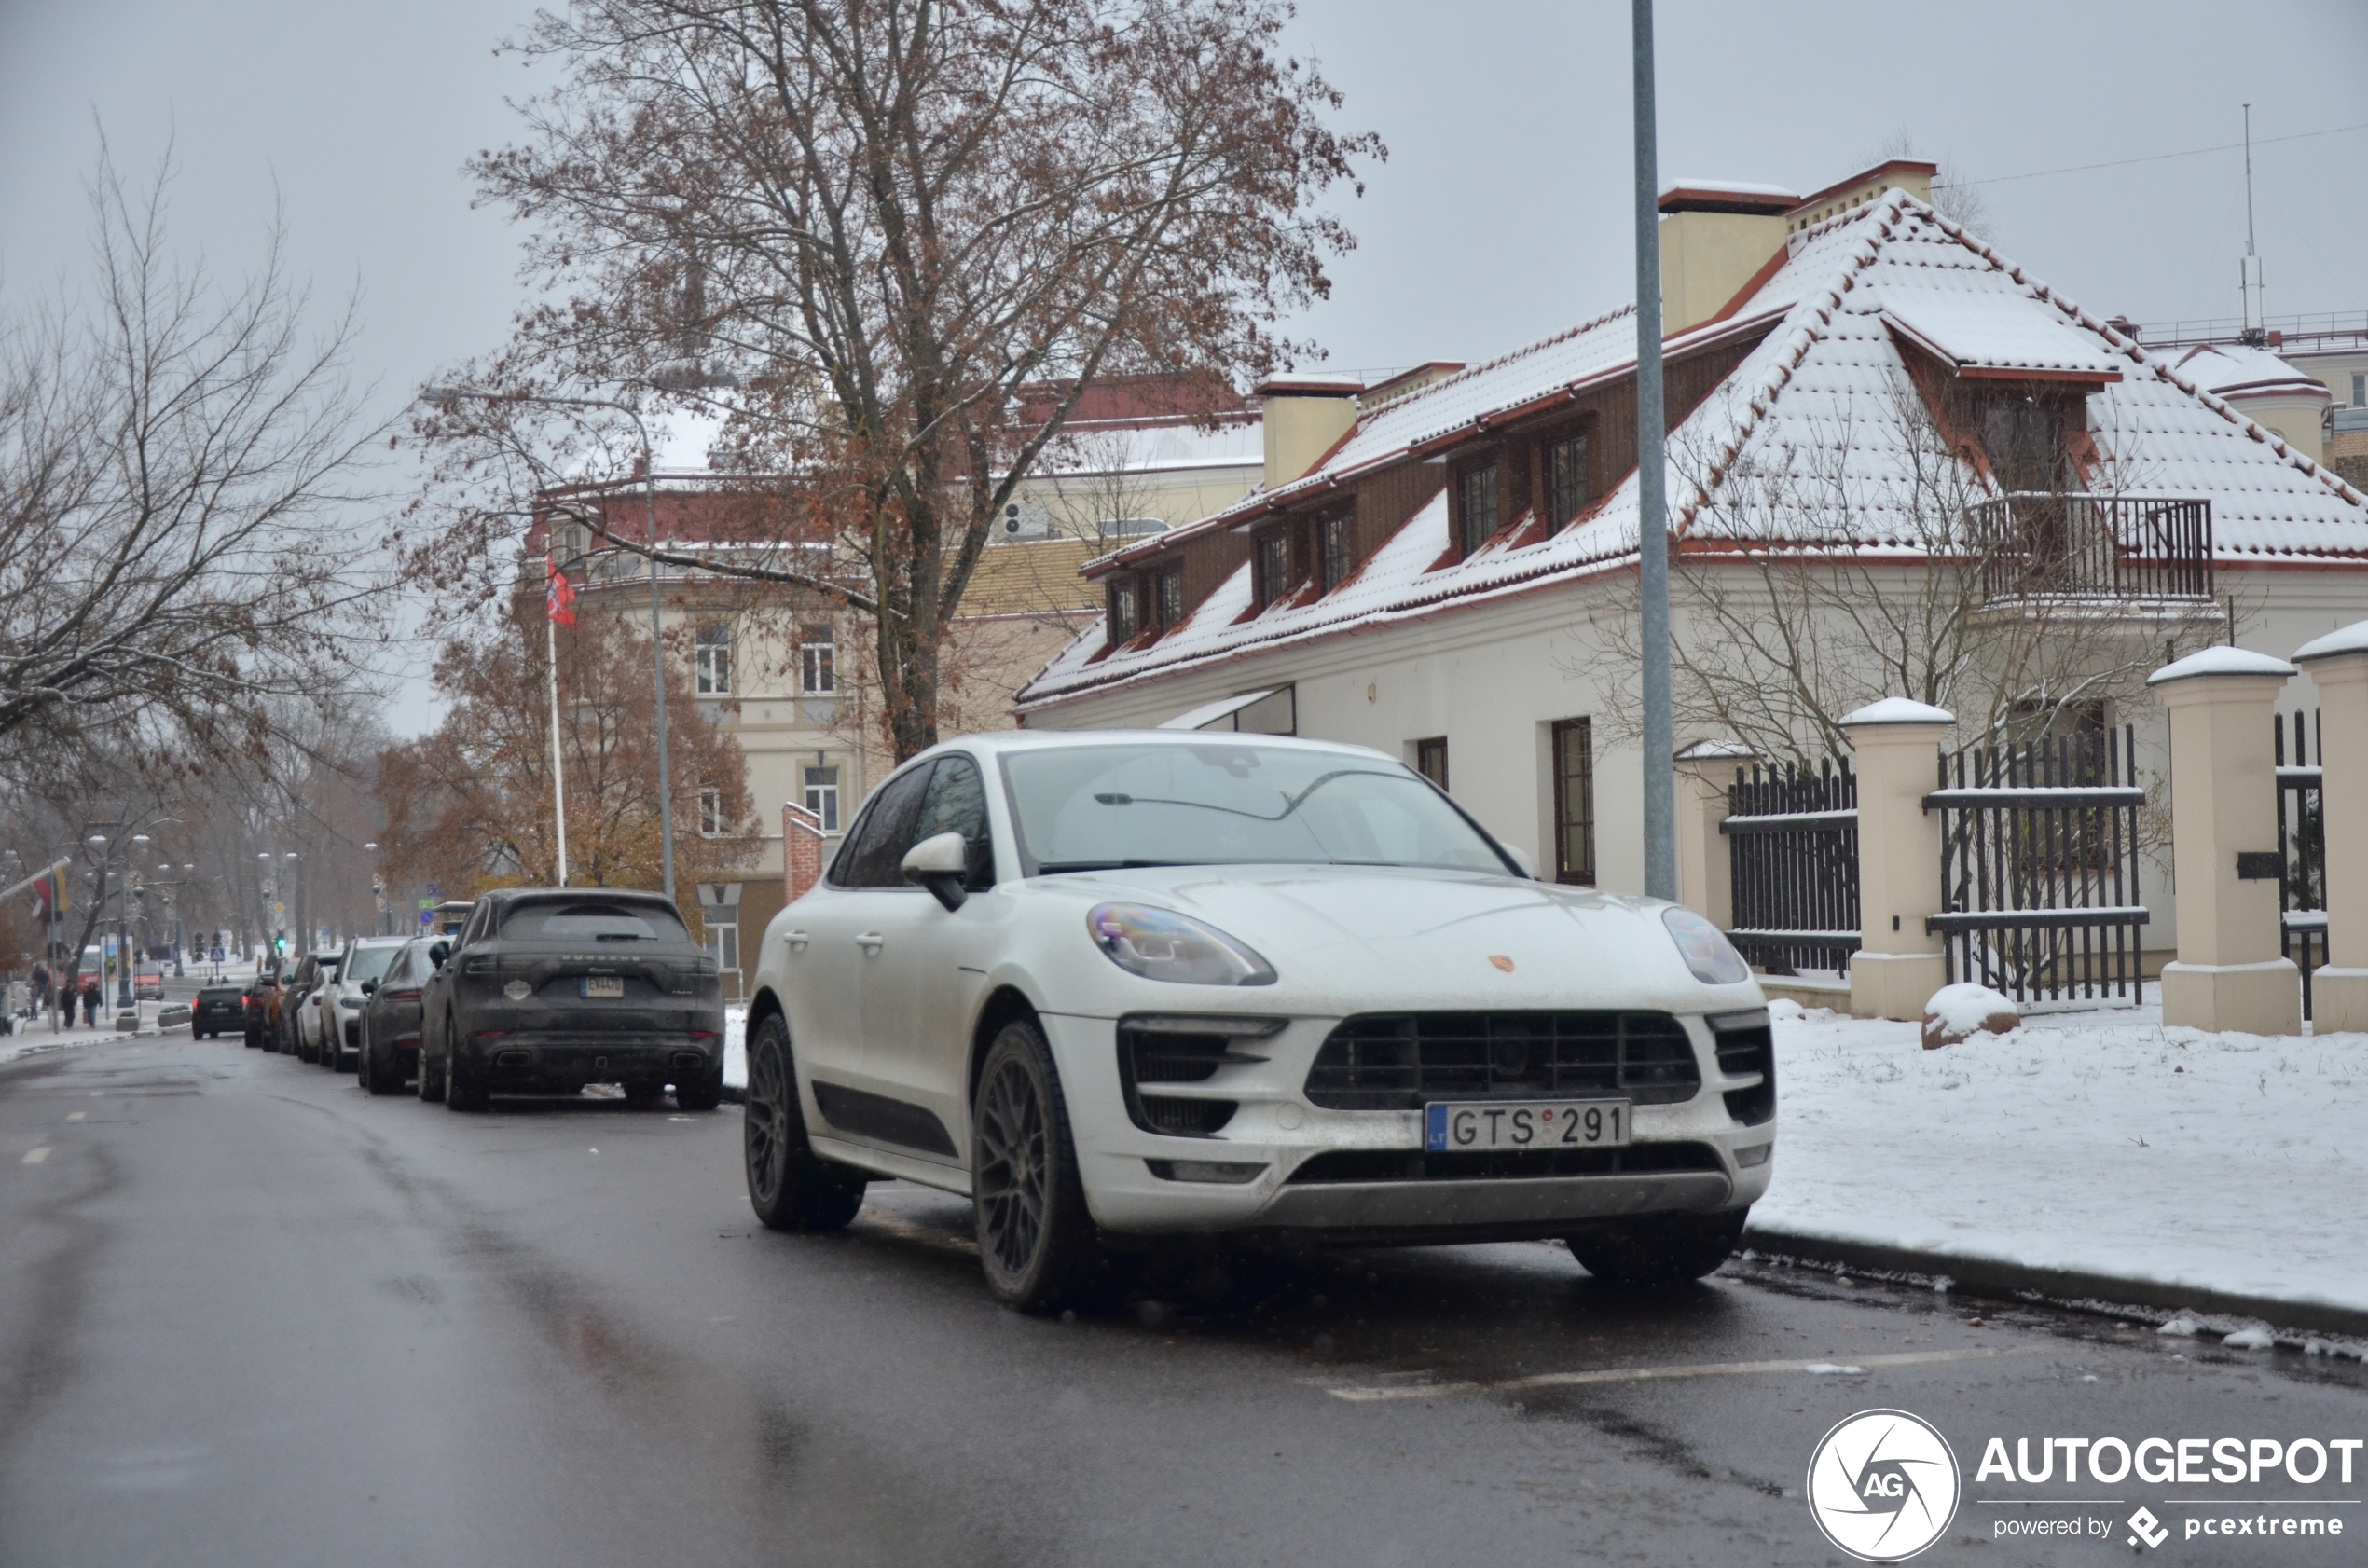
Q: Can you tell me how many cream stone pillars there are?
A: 4